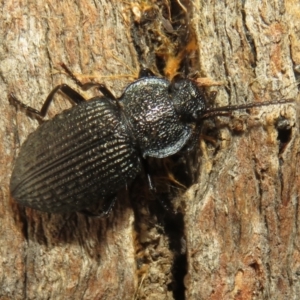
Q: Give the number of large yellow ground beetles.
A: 0